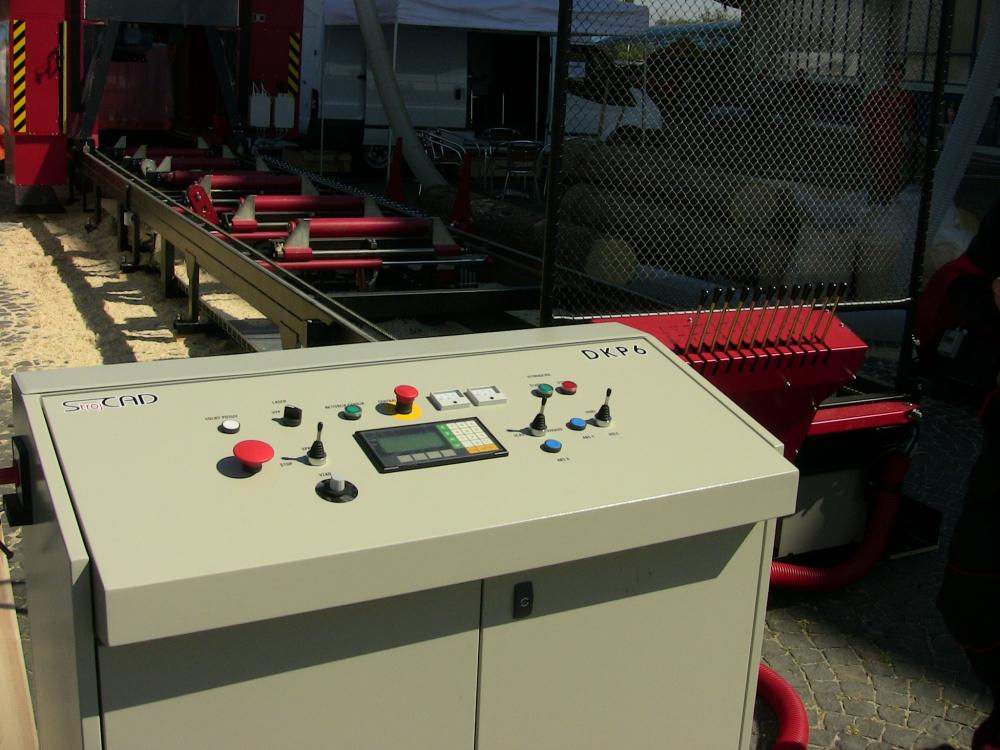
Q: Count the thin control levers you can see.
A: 12